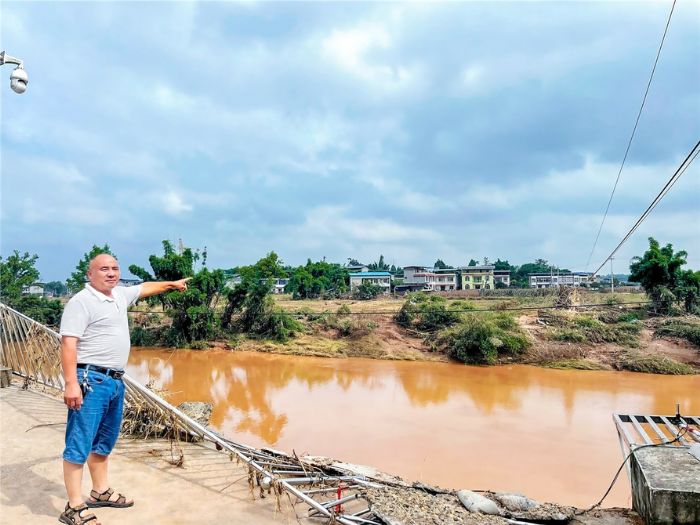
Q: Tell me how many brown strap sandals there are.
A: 2